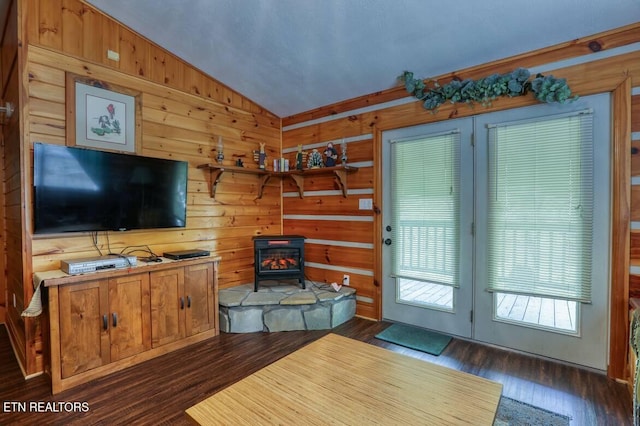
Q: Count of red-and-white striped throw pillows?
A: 0